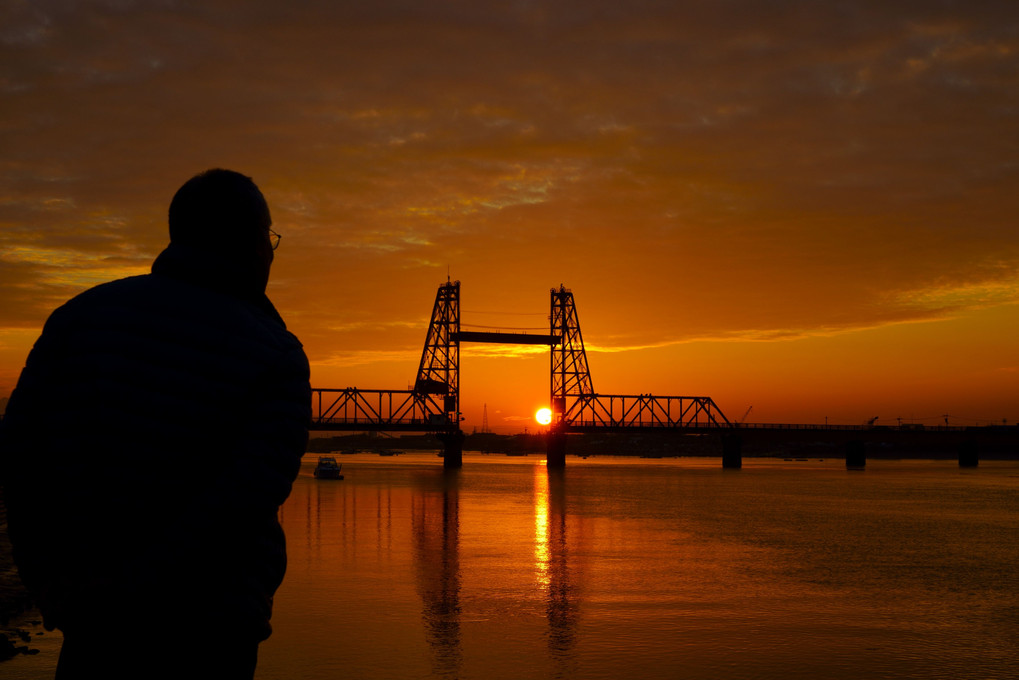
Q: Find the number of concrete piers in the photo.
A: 5